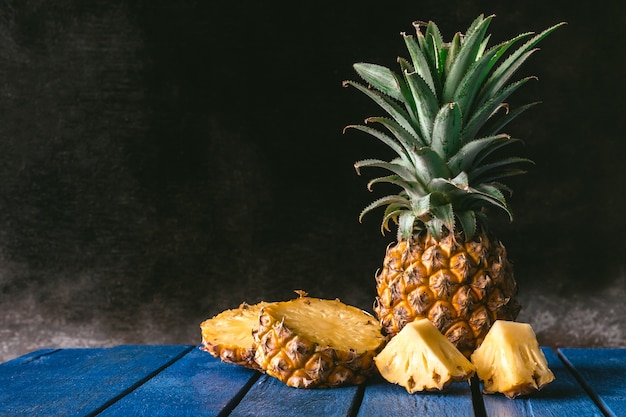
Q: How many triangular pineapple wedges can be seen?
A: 2